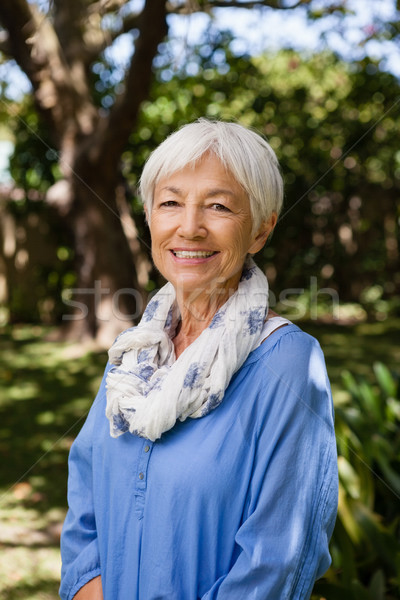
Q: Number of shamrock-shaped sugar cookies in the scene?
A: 0